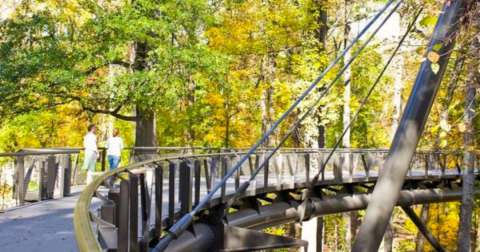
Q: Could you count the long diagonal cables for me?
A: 3